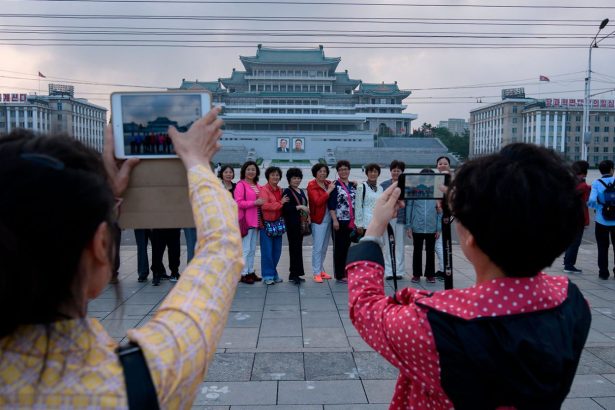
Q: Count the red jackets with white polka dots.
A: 1